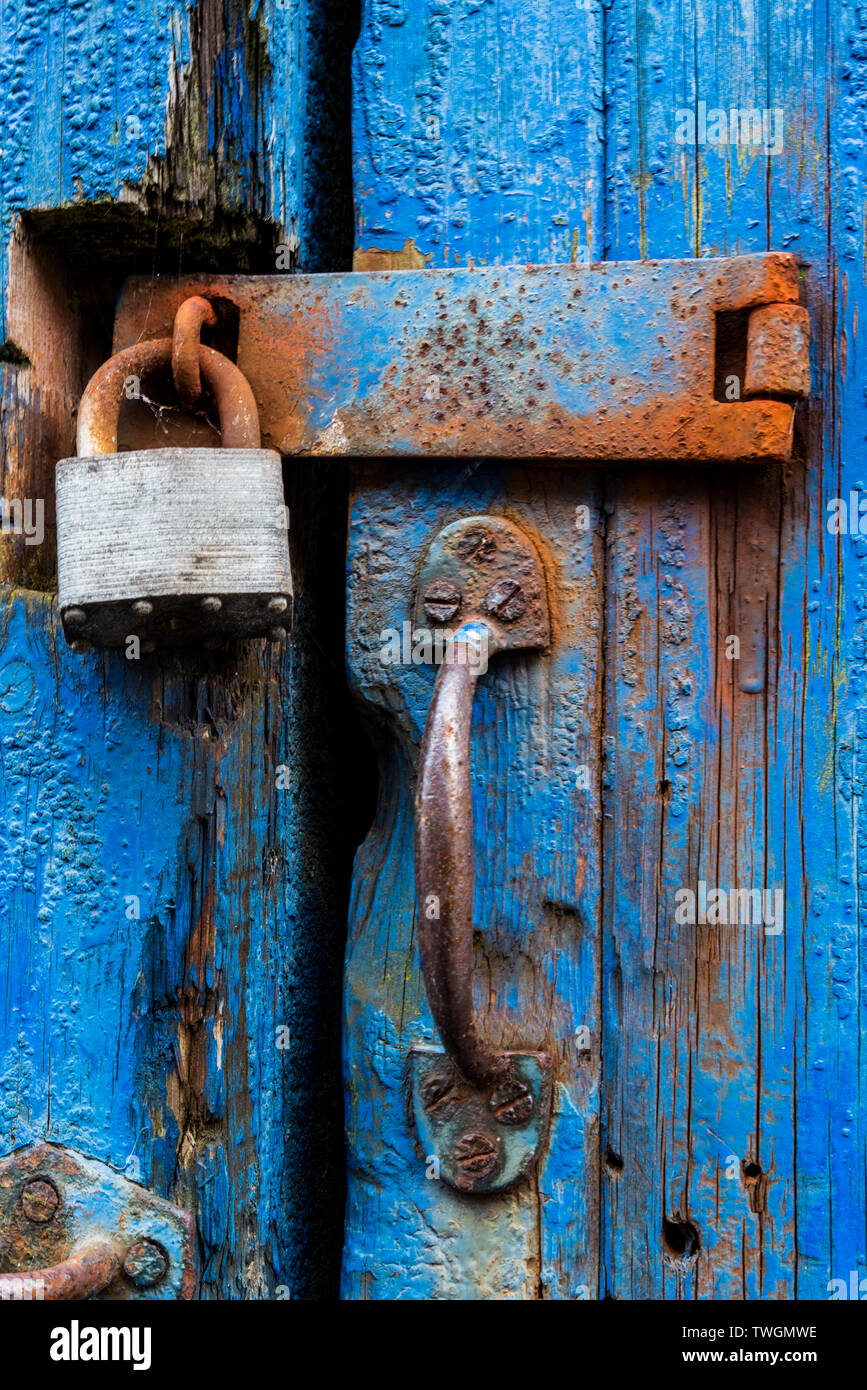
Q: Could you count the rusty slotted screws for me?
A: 6